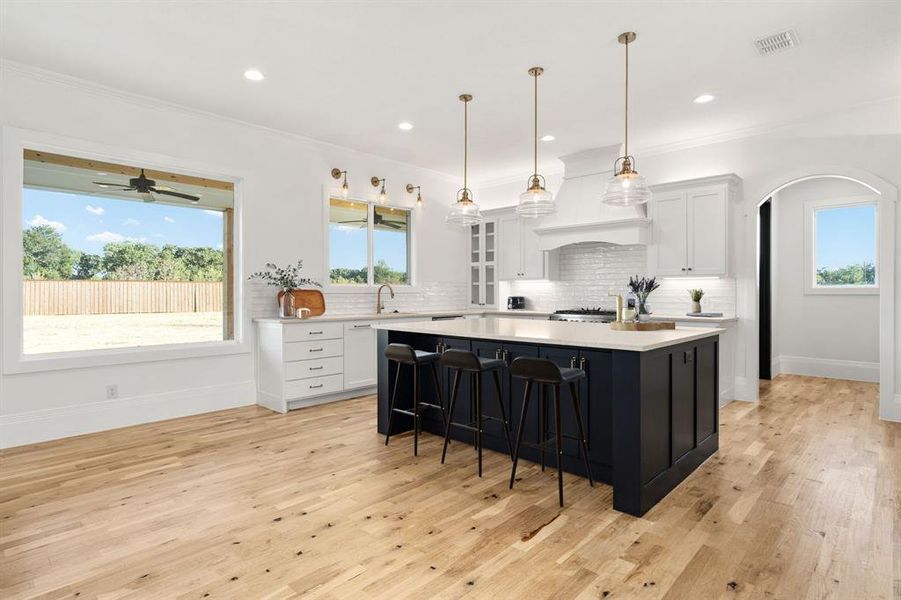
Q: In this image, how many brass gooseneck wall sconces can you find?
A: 3